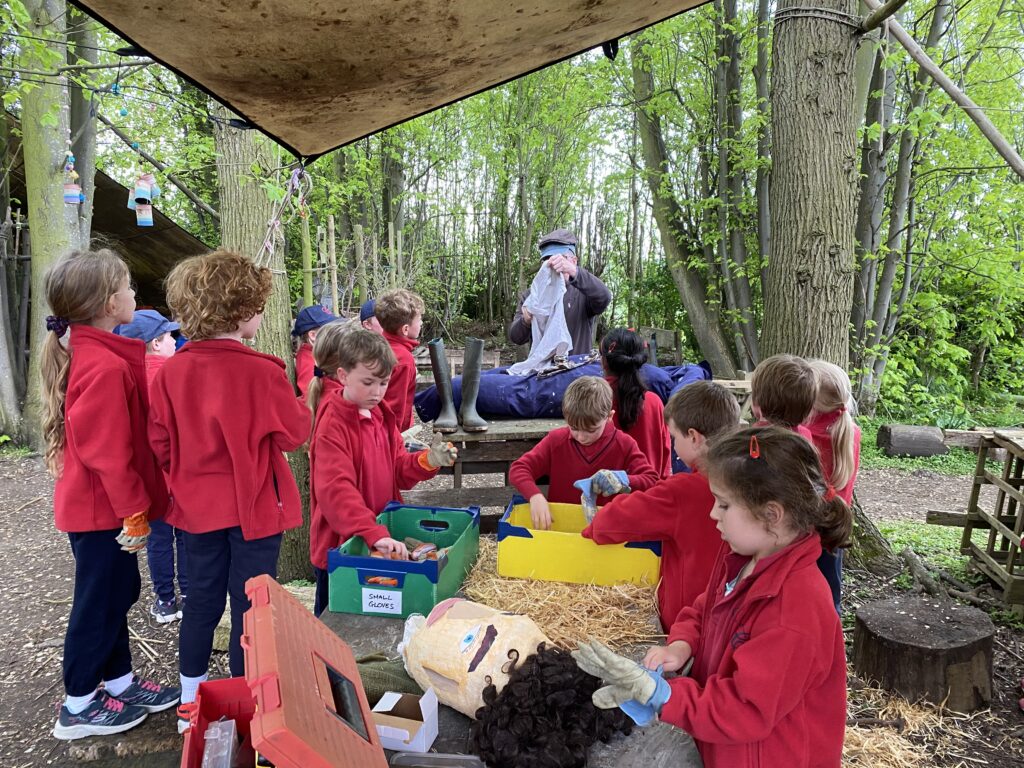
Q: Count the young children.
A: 14